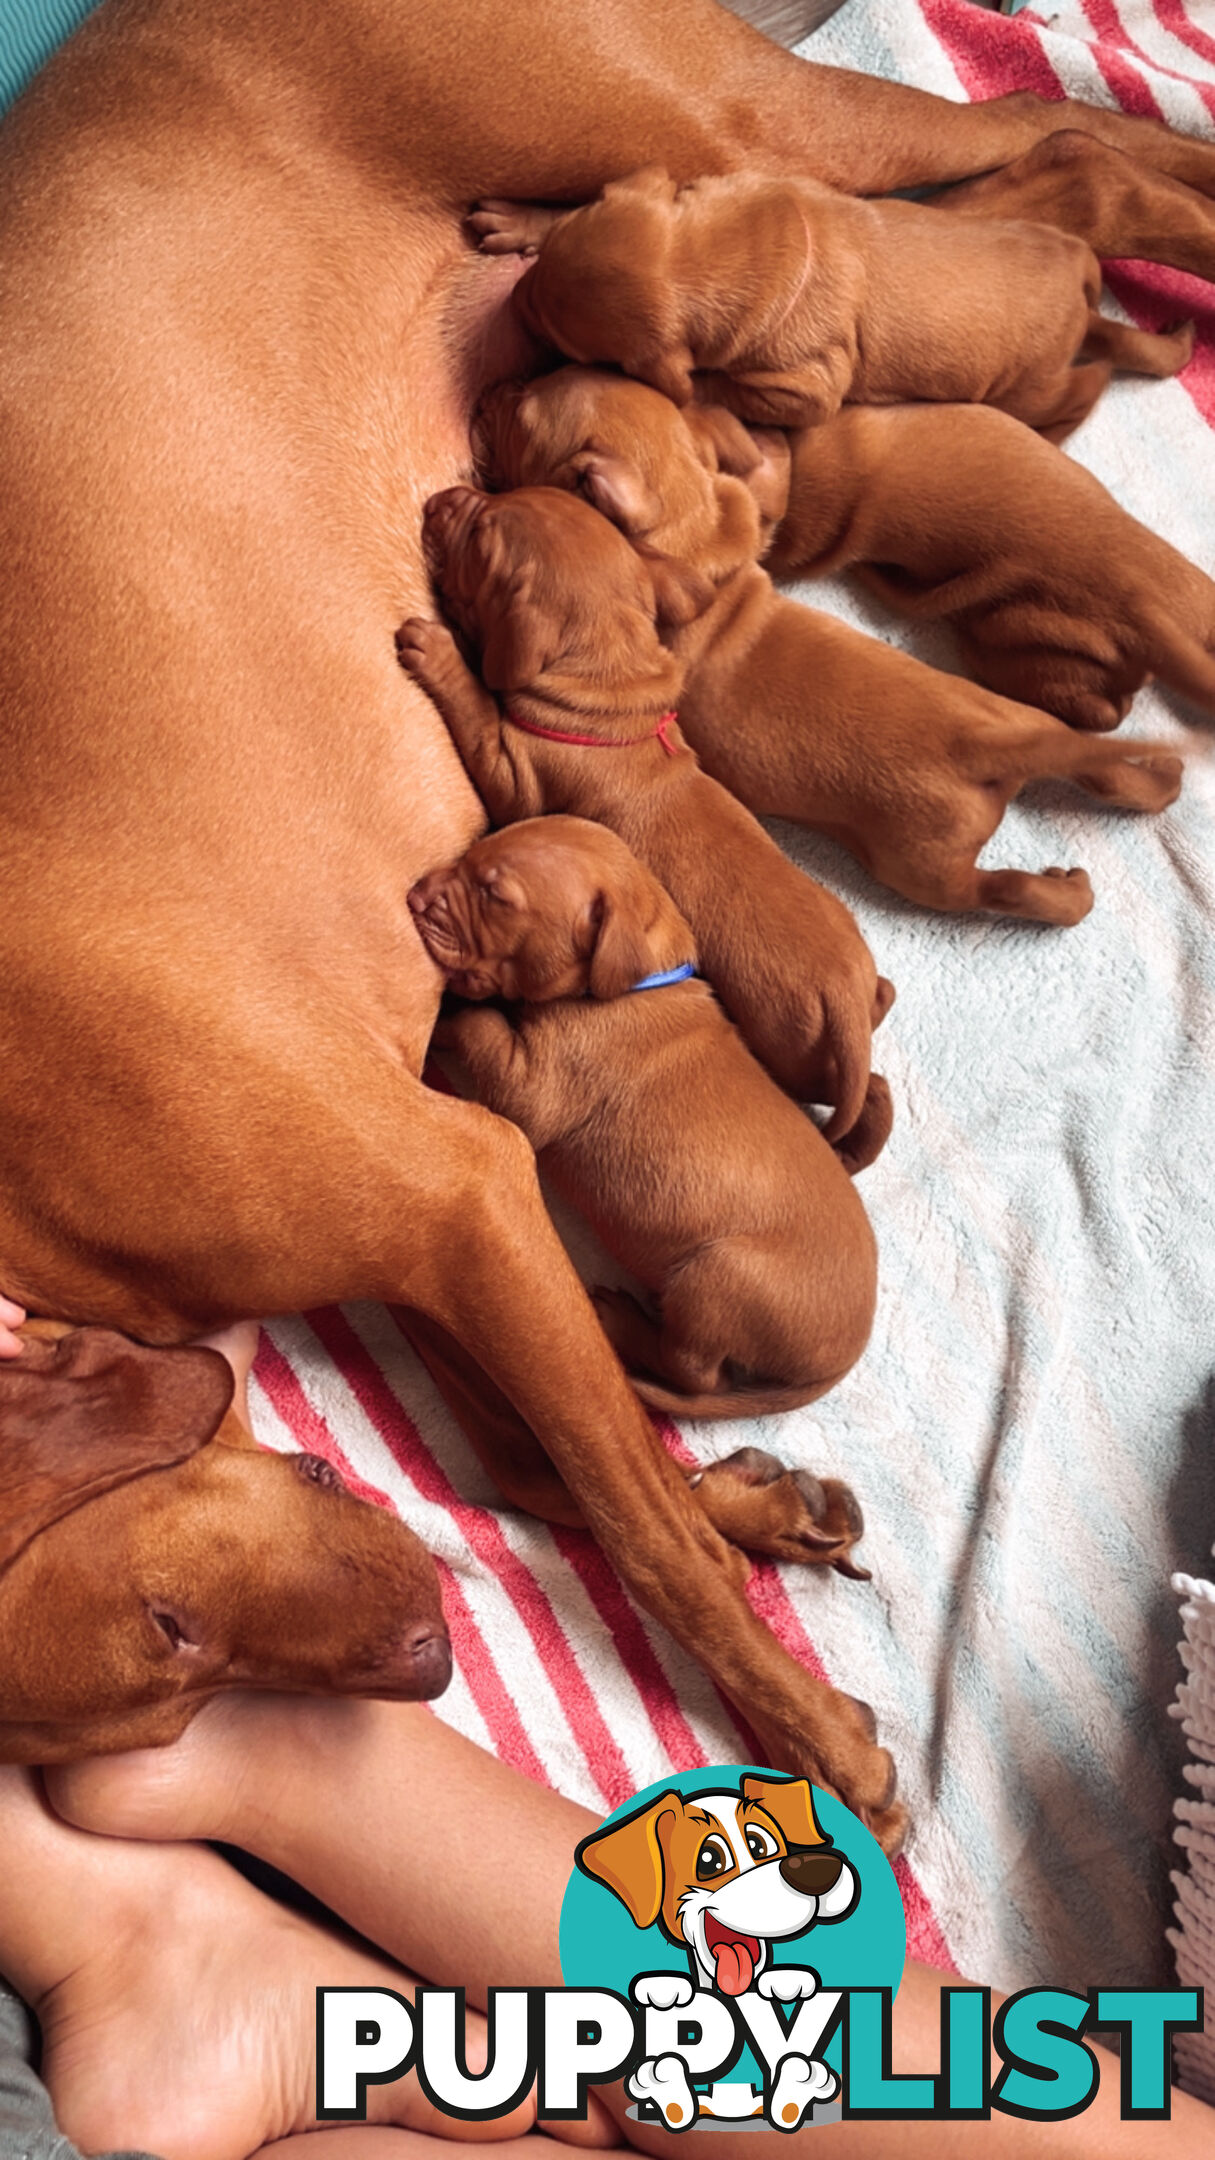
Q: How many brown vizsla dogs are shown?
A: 6